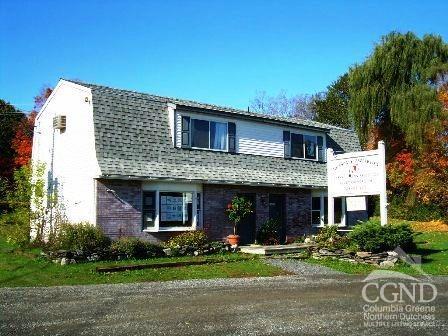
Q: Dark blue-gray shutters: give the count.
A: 4